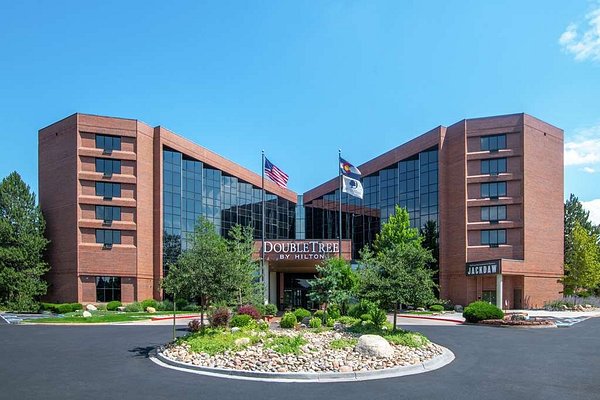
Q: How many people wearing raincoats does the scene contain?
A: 0